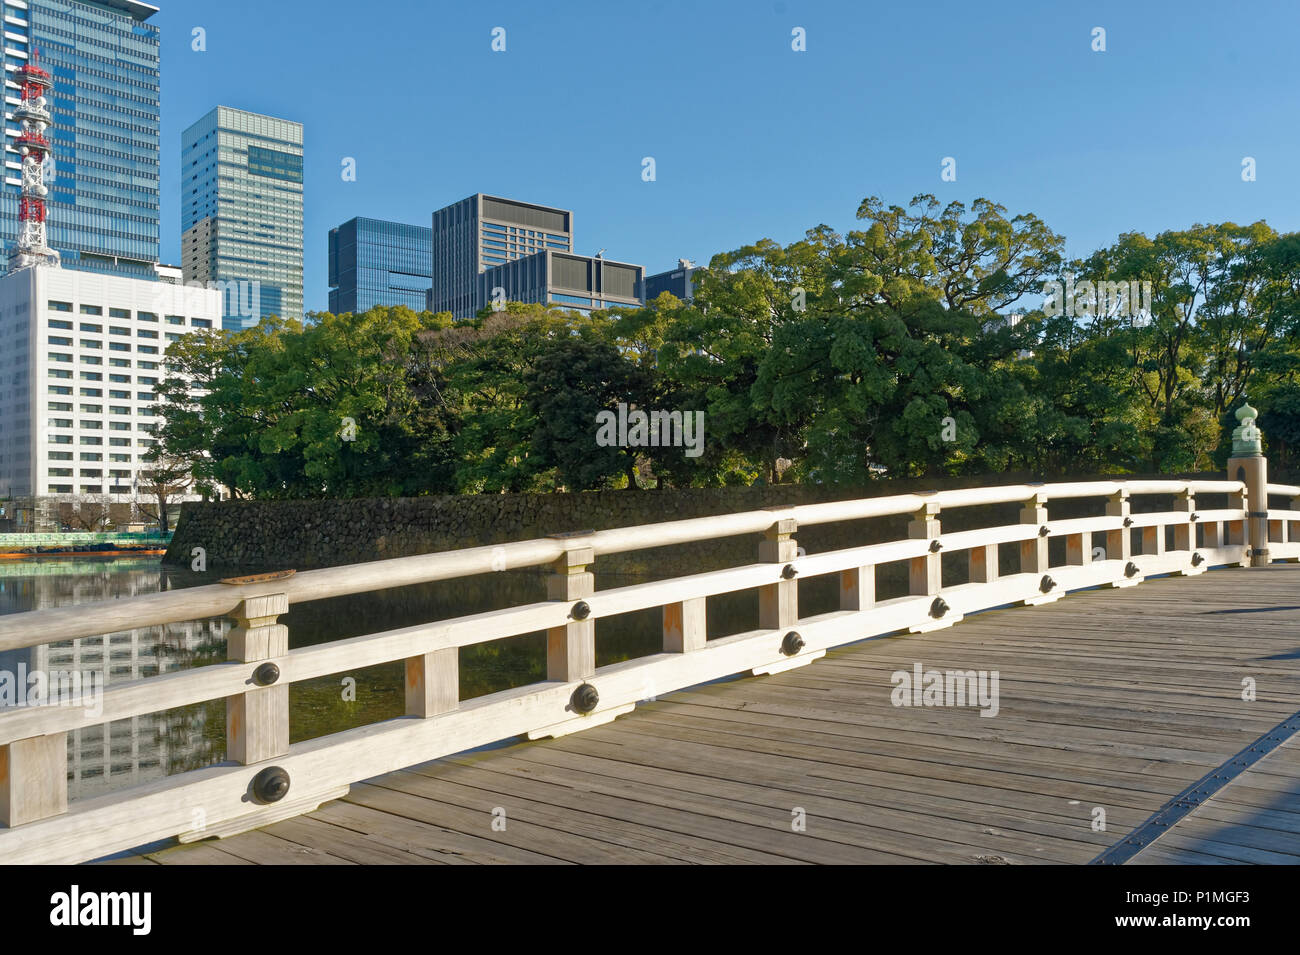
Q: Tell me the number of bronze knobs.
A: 14